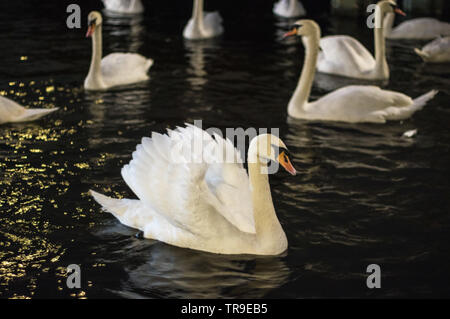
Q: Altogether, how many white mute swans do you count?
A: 10